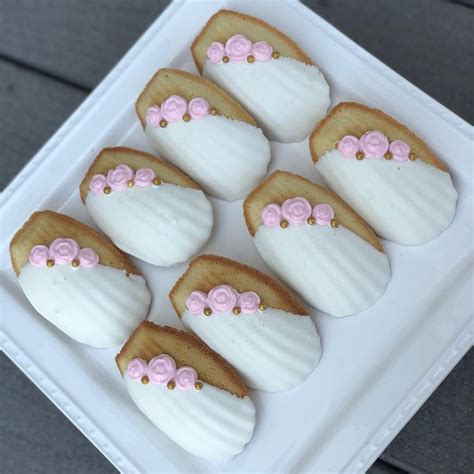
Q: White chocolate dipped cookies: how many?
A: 8